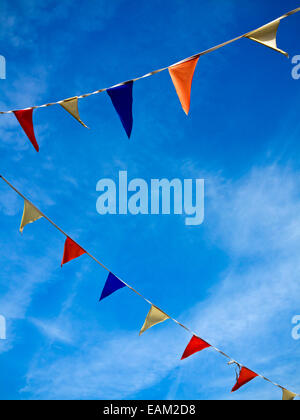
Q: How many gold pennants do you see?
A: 5